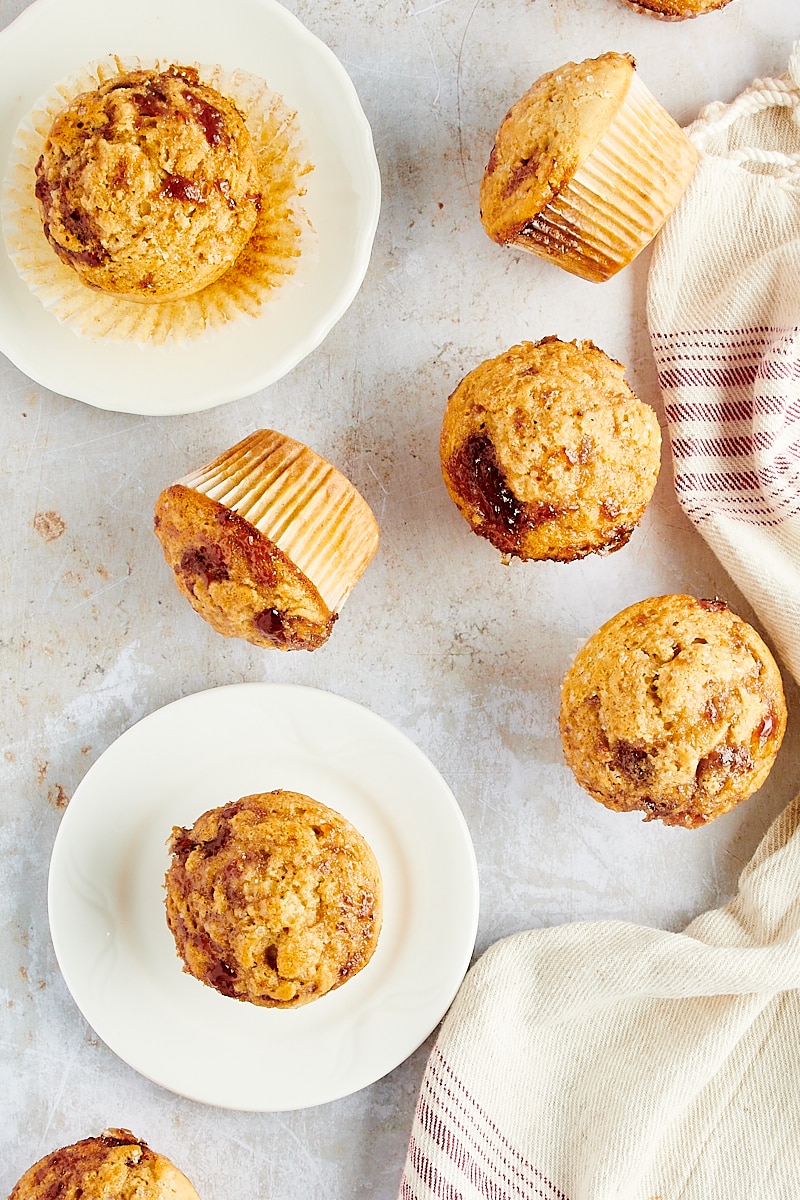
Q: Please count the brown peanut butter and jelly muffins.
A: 8